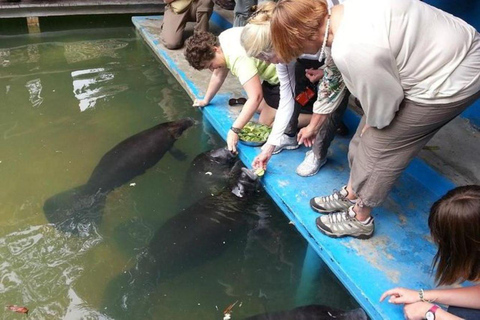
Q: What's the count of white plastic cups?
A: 0